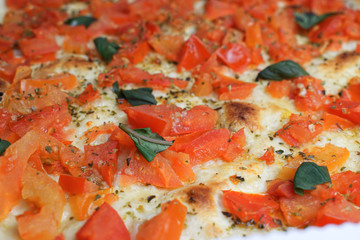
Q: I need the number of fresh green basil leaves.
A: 8